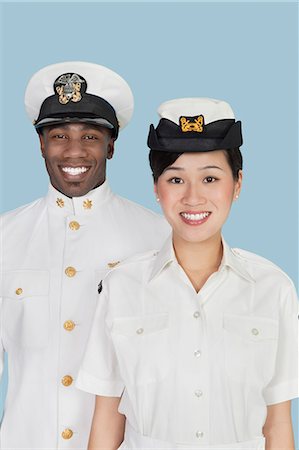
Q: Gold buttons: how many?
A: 6